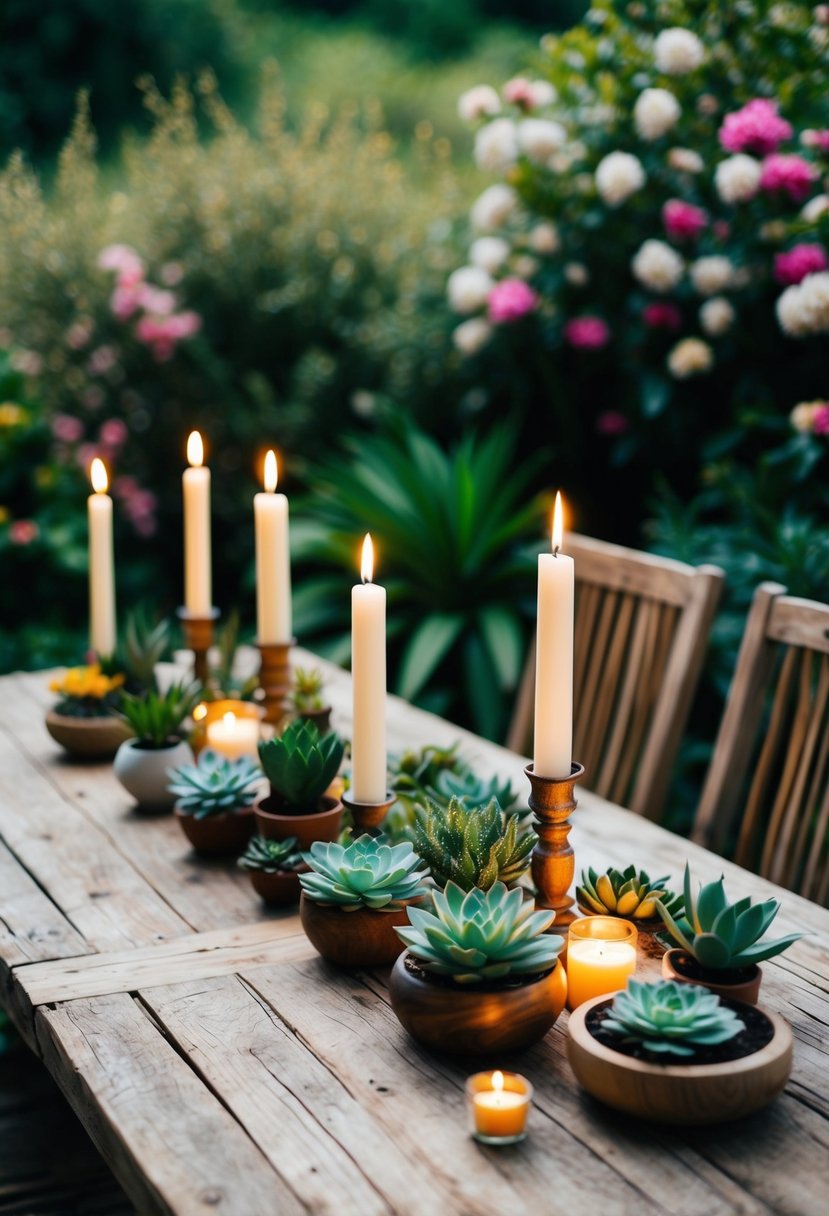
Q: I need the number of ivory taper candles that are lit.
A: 5